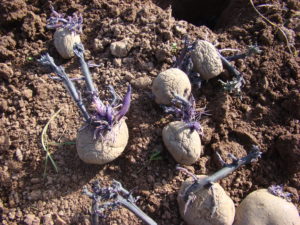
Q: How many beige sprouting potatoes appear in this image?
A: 7